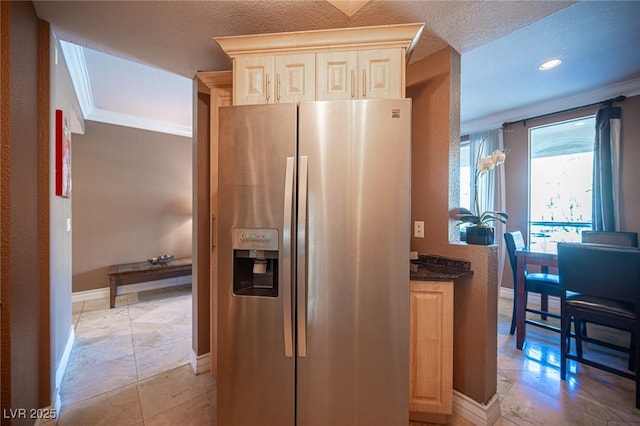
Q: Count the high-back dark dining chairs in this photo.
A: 3